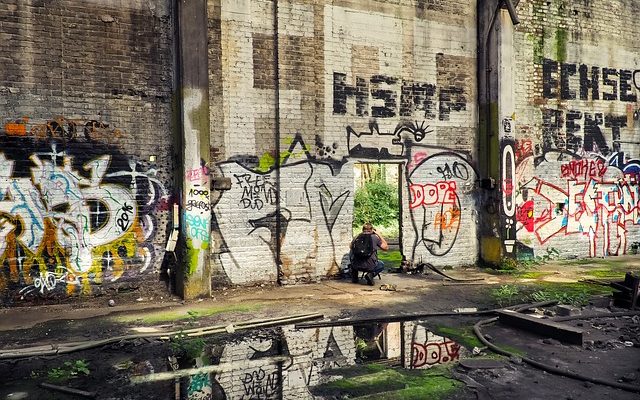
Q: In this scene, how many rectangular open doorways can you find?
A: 1